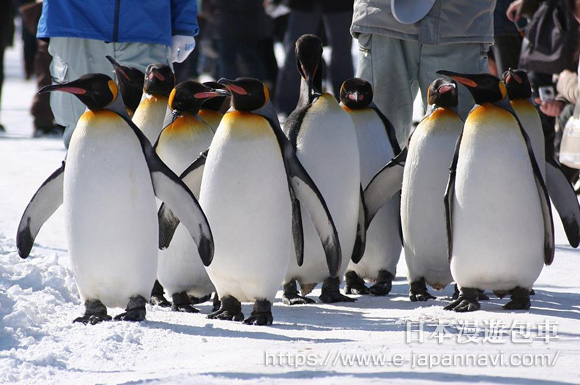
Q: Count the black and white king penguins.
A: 11